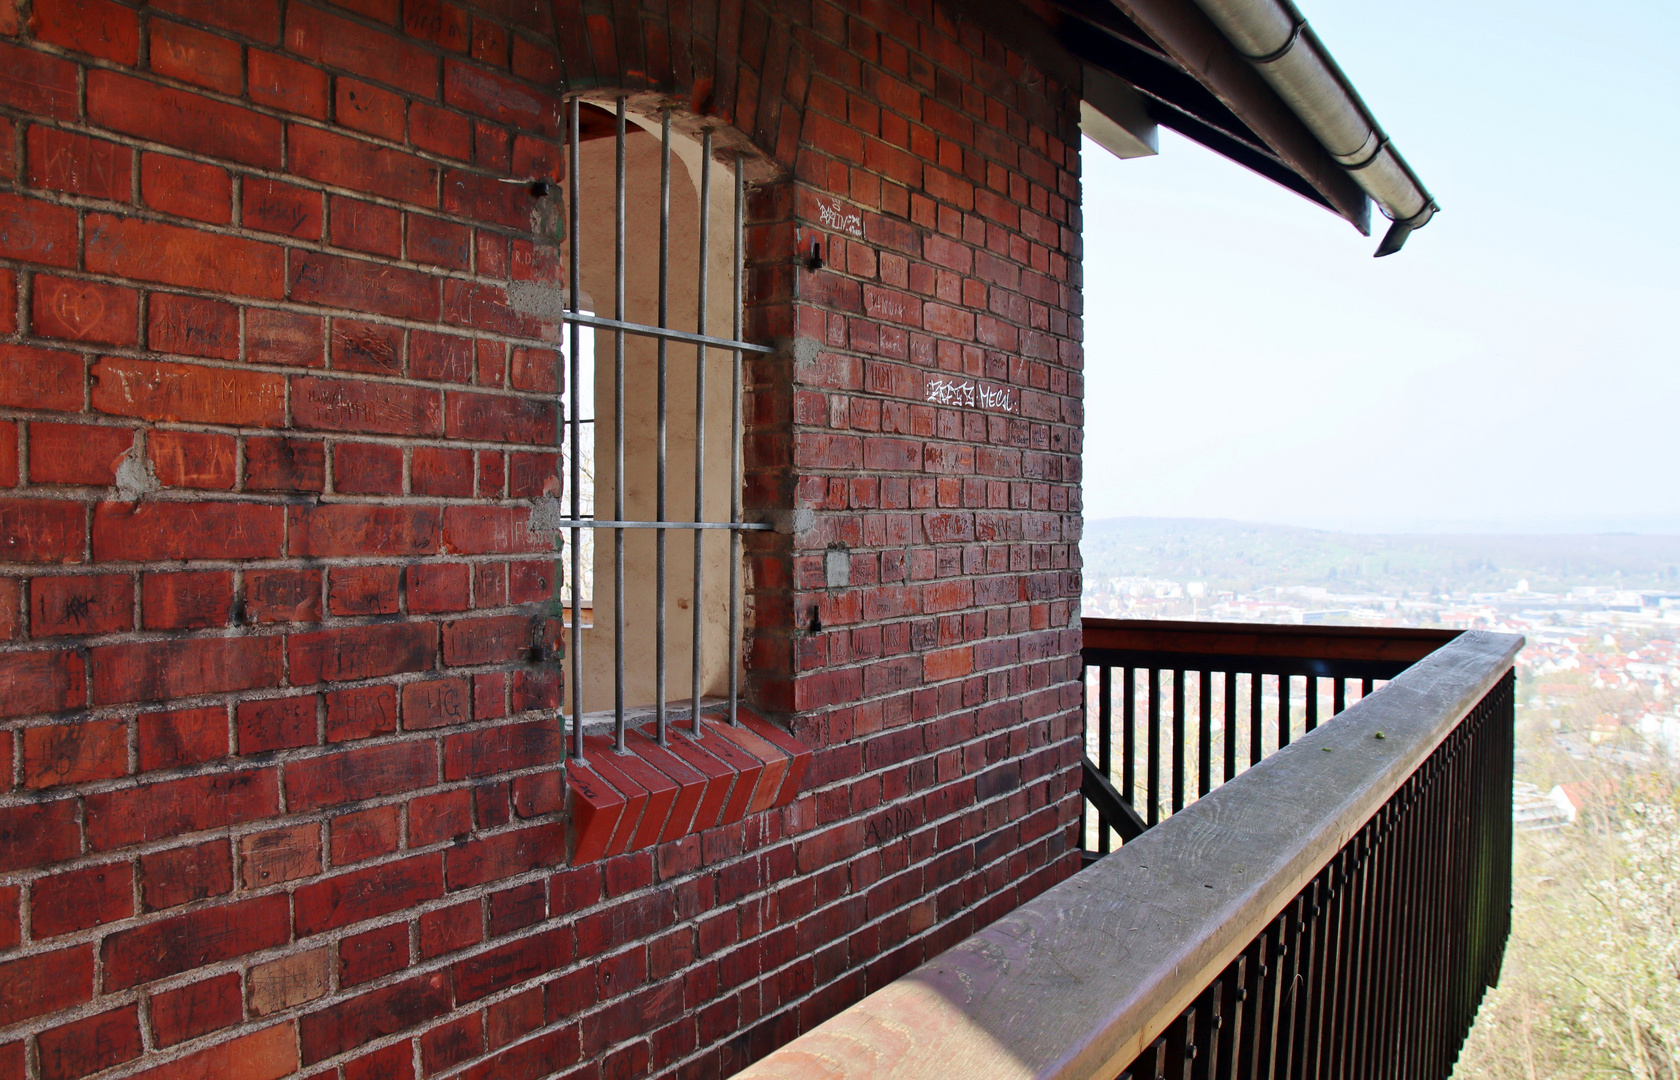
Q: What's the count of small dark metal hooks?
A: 4